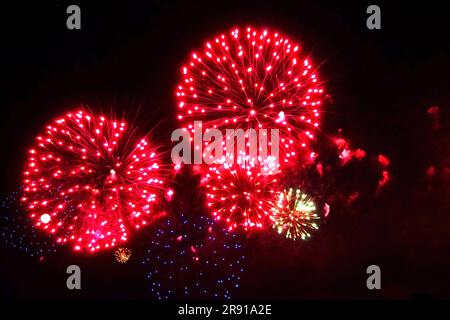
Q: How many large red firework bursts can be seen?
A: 3